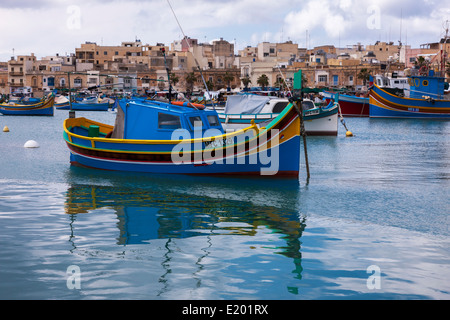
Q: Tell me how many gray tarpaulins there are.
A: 1